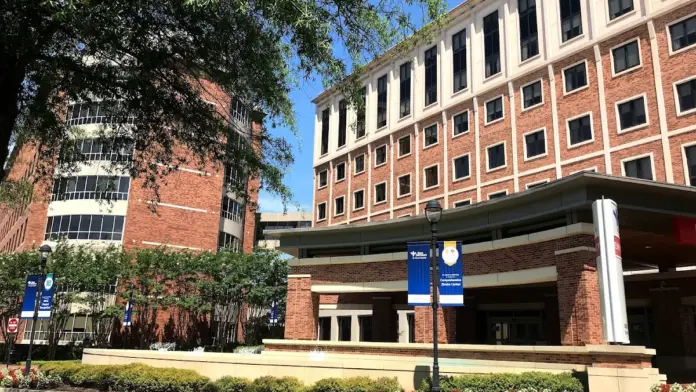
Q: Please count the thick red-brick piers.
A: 3